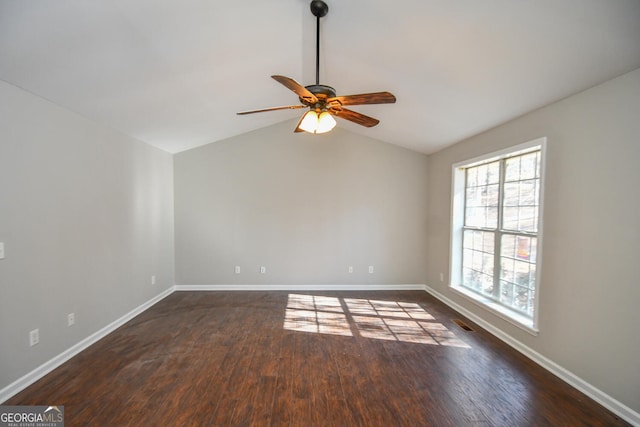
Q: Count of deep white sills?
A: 1